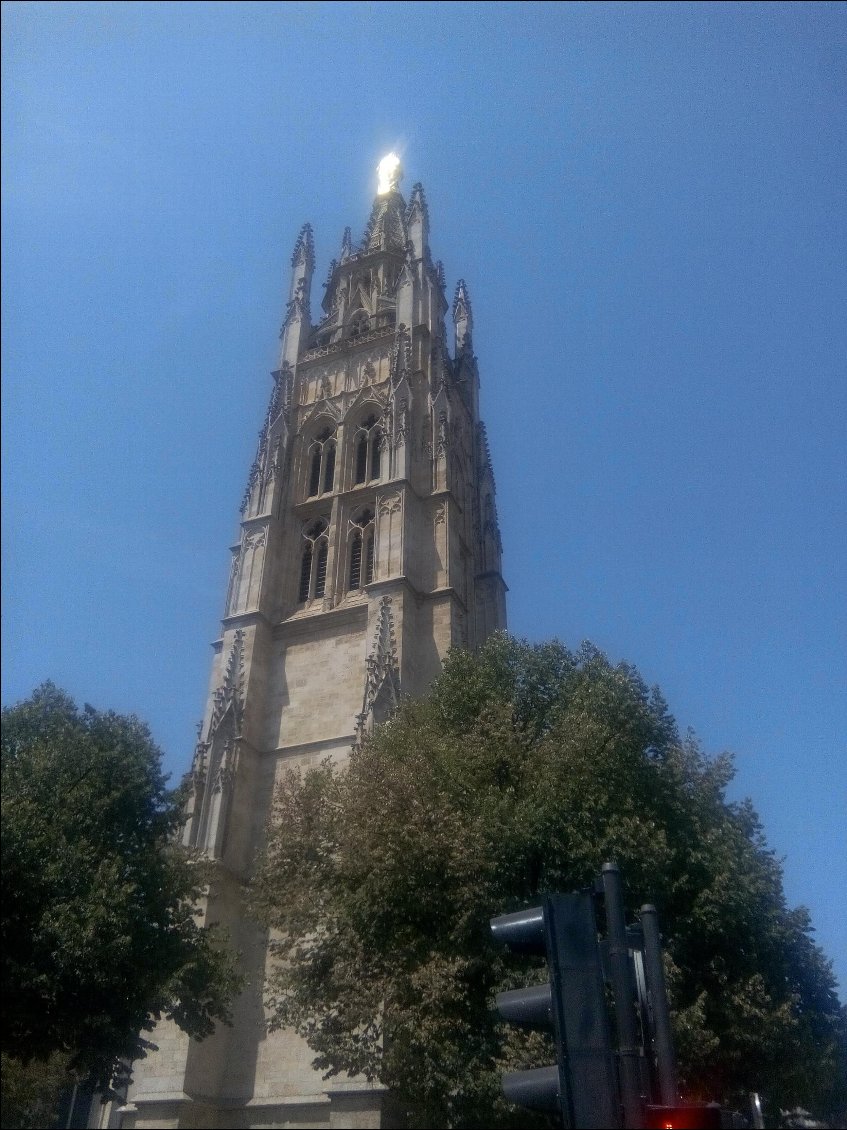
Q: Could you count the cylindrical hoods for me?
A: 3